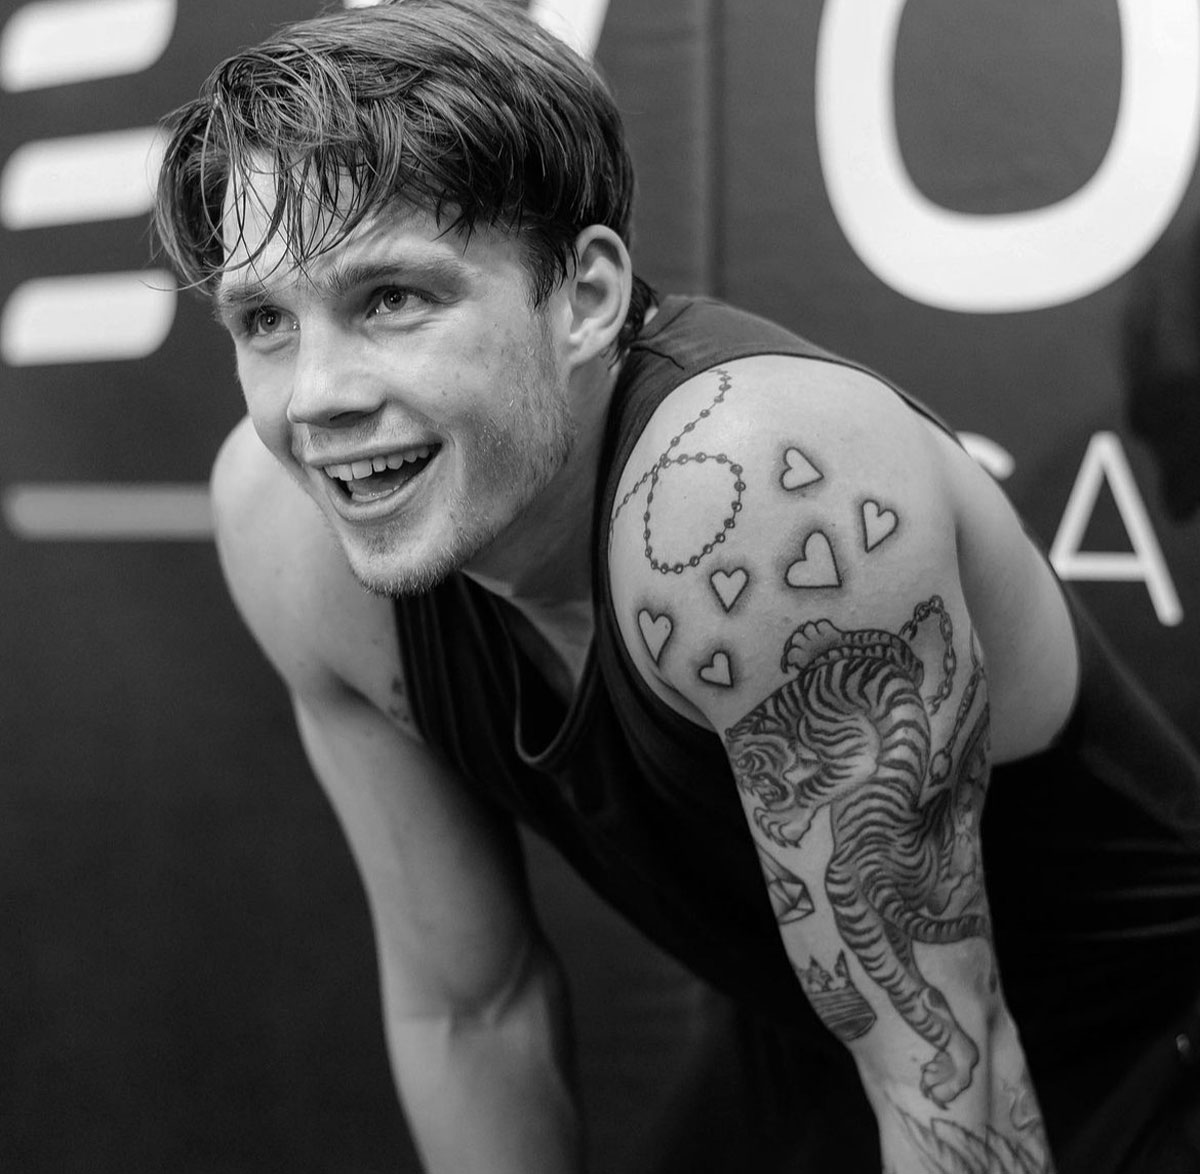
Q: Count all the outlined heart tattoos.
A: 6